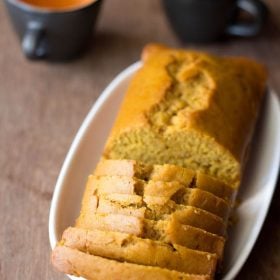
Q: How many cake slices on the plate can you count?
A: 6